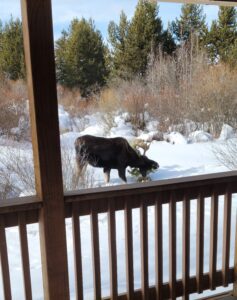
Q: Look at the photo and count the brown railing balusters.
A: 13